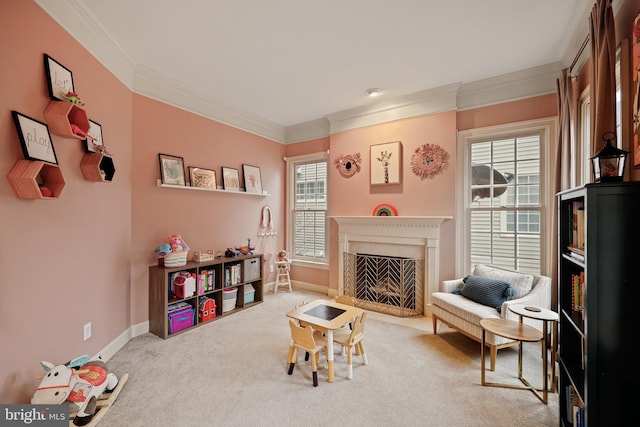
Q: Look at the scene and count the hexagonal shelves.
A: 3